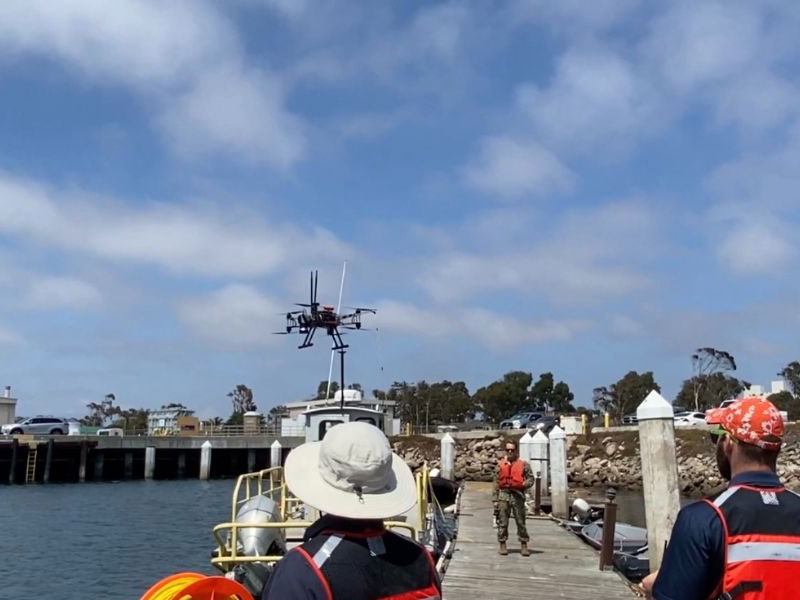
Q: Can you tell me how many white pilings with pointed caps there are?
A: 7